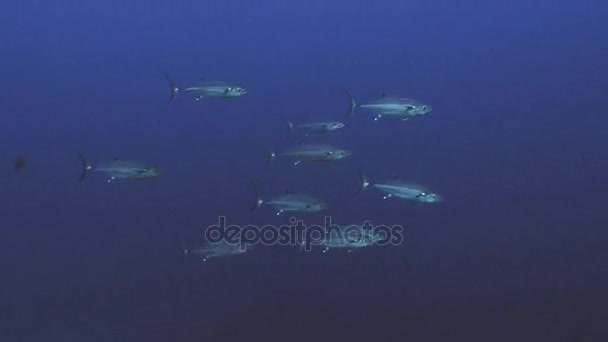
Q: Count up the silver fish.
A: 9